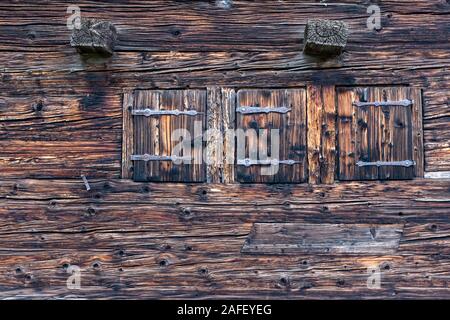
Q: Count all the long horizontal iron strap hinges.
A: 6